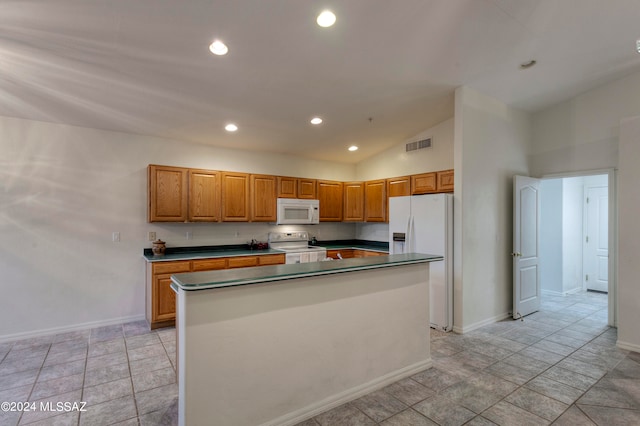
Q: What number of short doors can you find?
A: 4